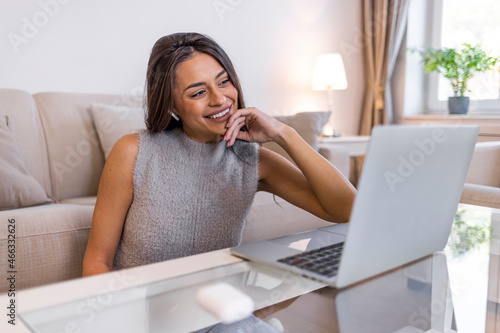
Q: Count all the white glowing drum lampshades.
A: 1